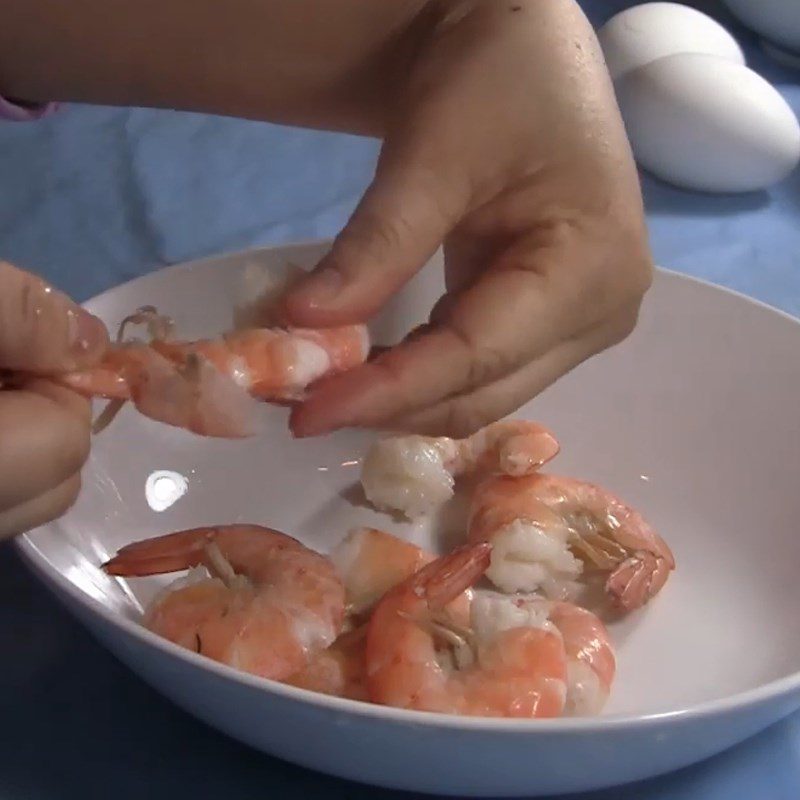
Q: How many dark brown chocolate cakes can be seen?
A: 0